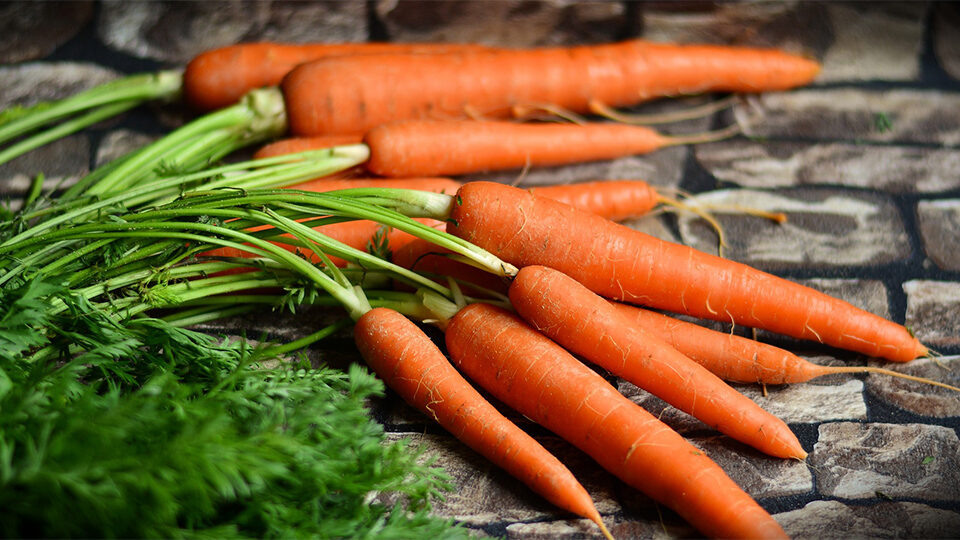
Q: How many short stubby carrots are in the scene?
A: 0